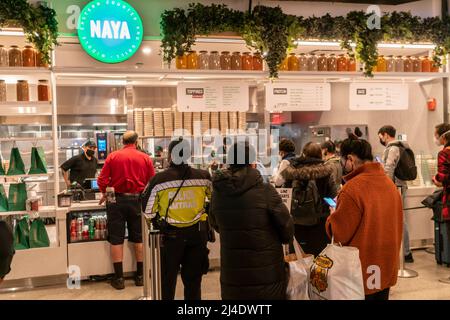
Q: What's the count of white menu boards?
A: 3